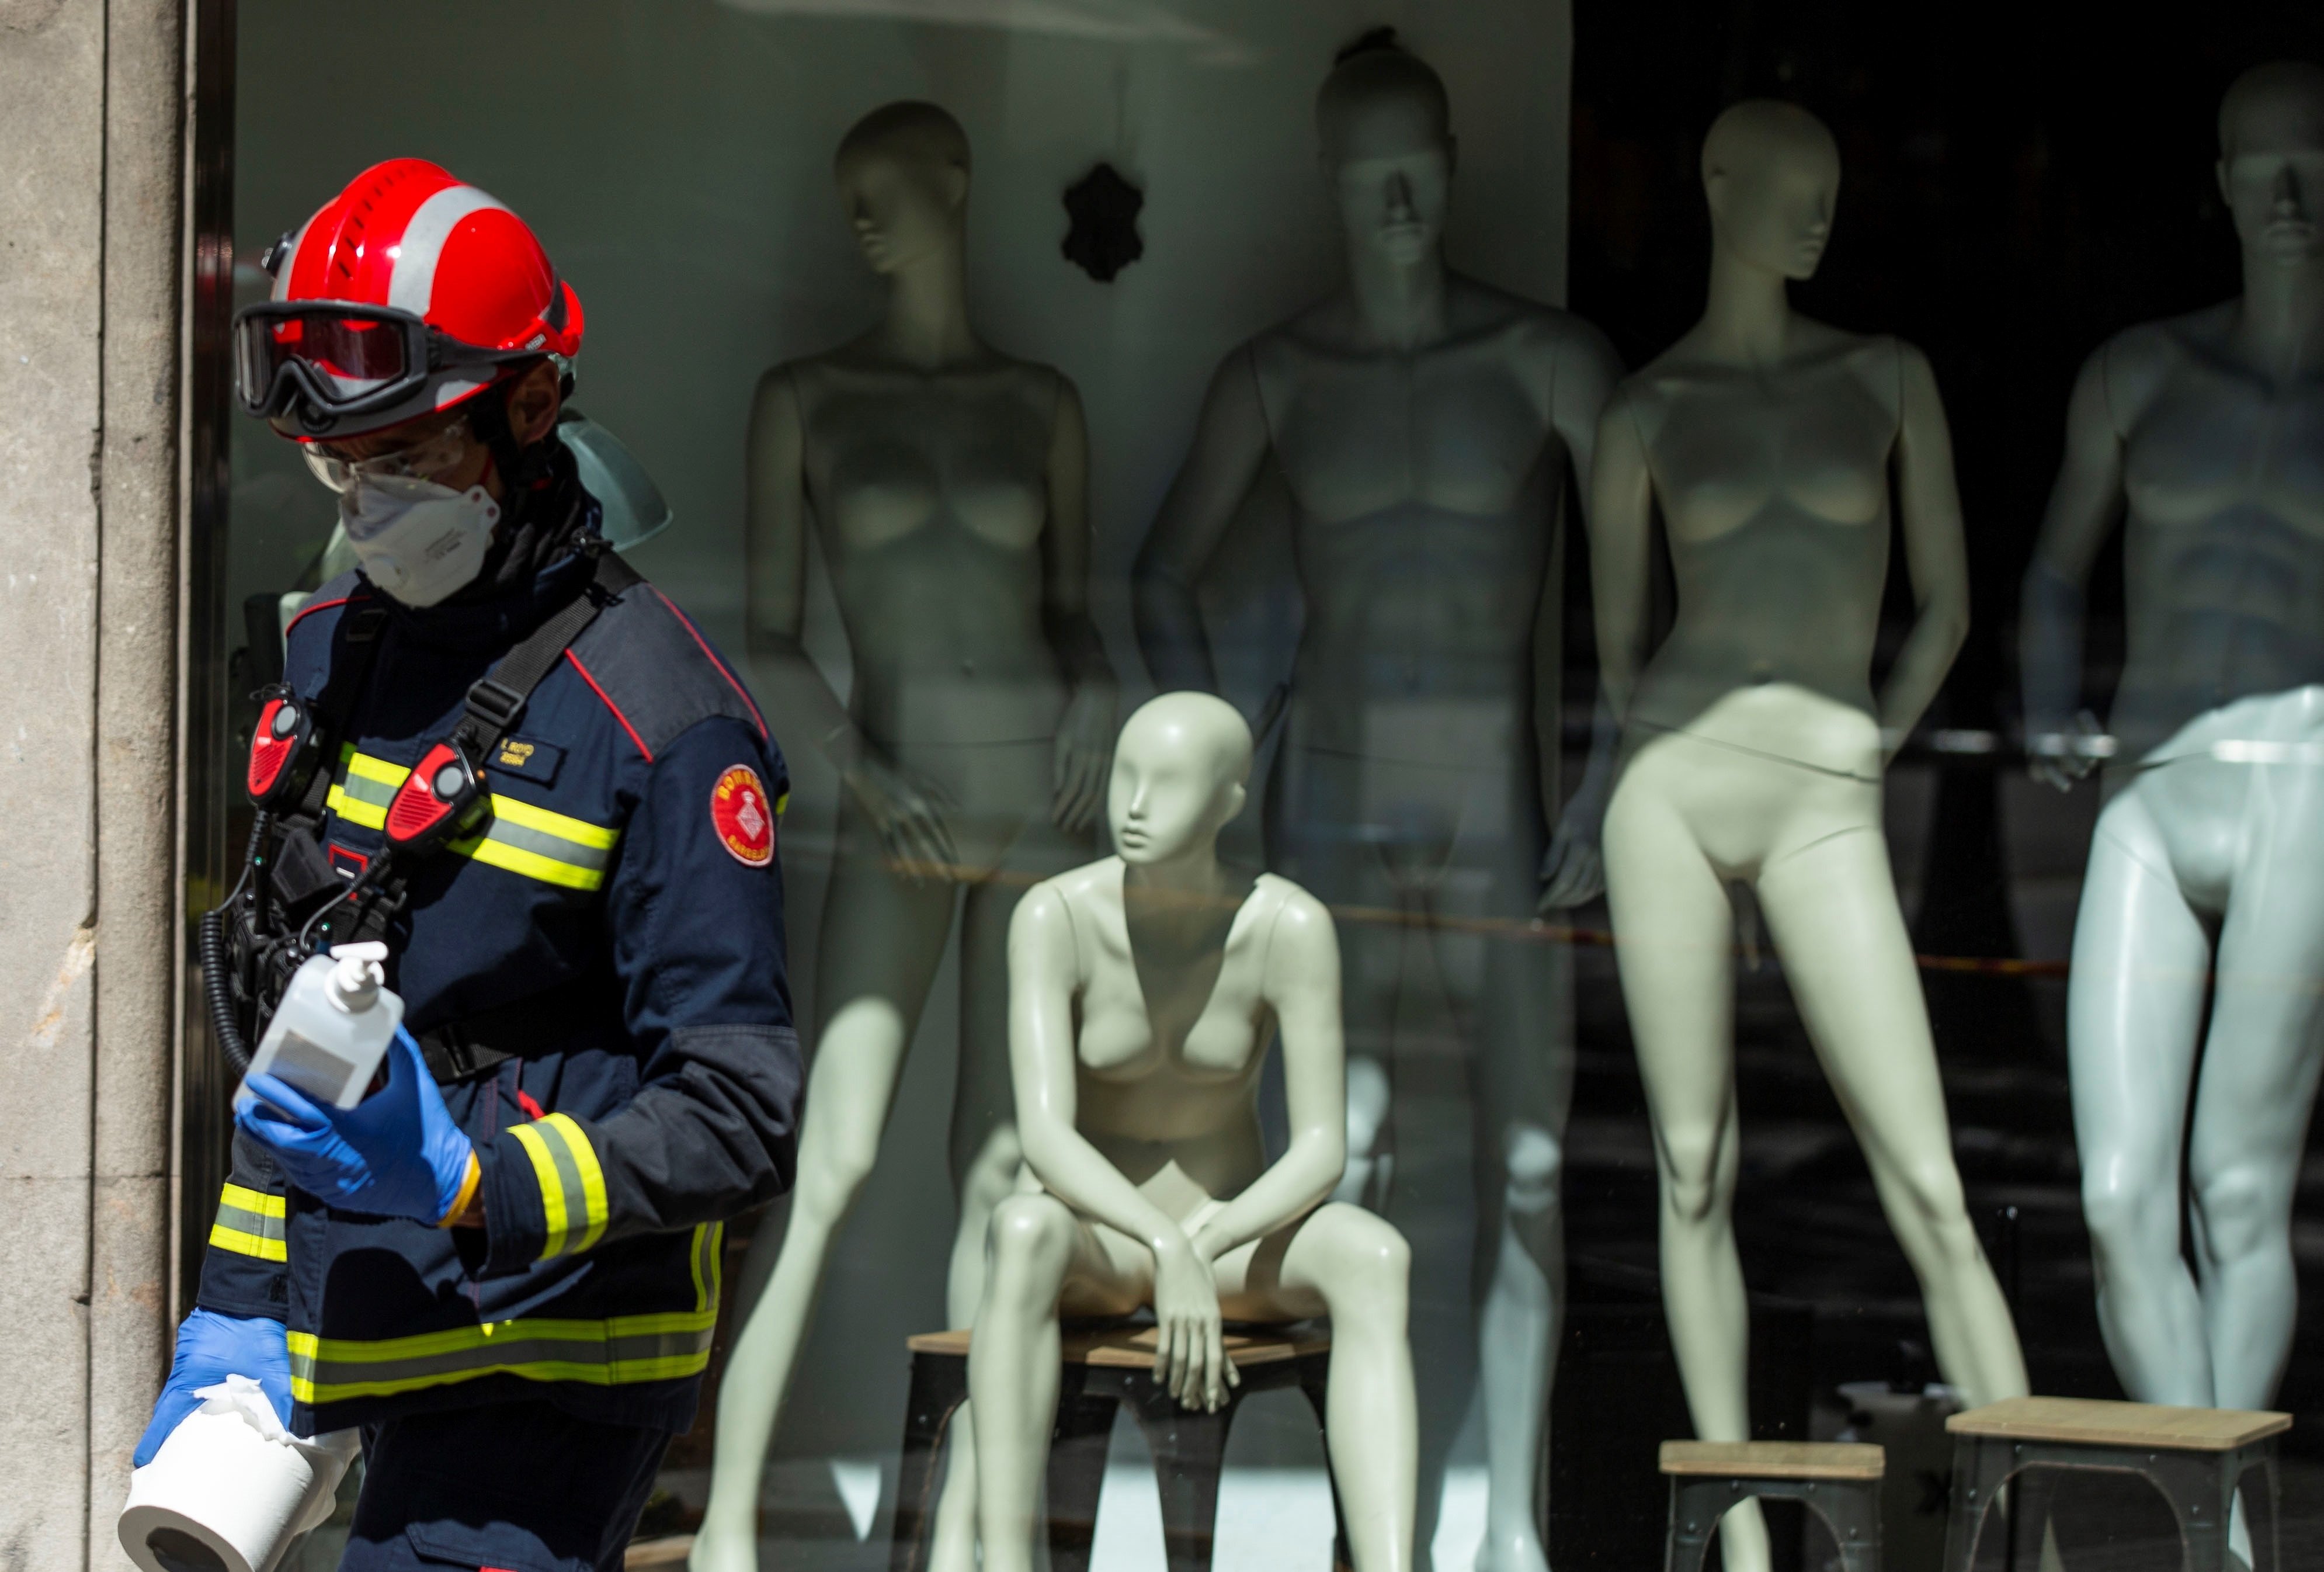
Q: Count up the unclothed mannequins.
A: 5